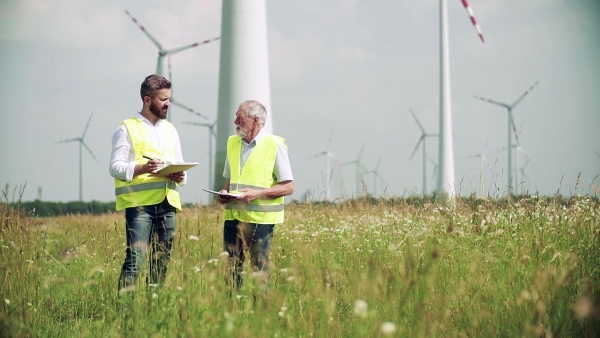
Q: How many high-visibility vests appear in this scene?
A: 2